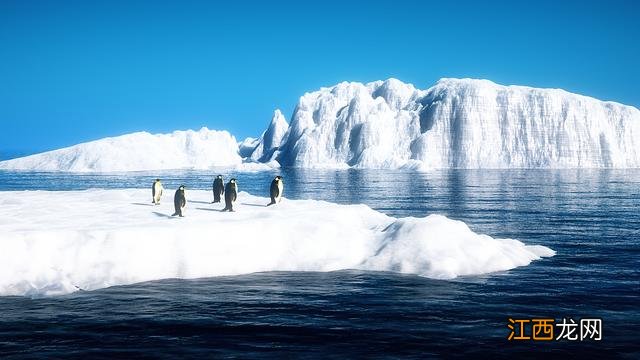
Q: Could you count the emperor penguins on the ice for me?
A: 5